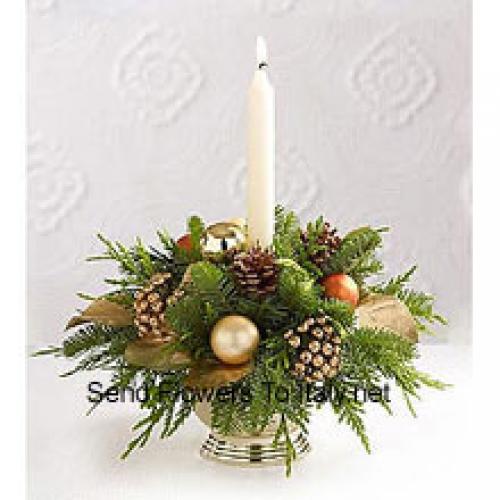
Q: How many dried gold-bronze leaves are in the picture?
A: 4